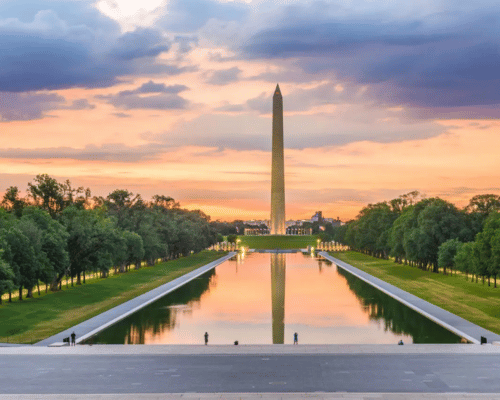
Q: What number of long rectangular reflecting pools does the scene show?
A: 1